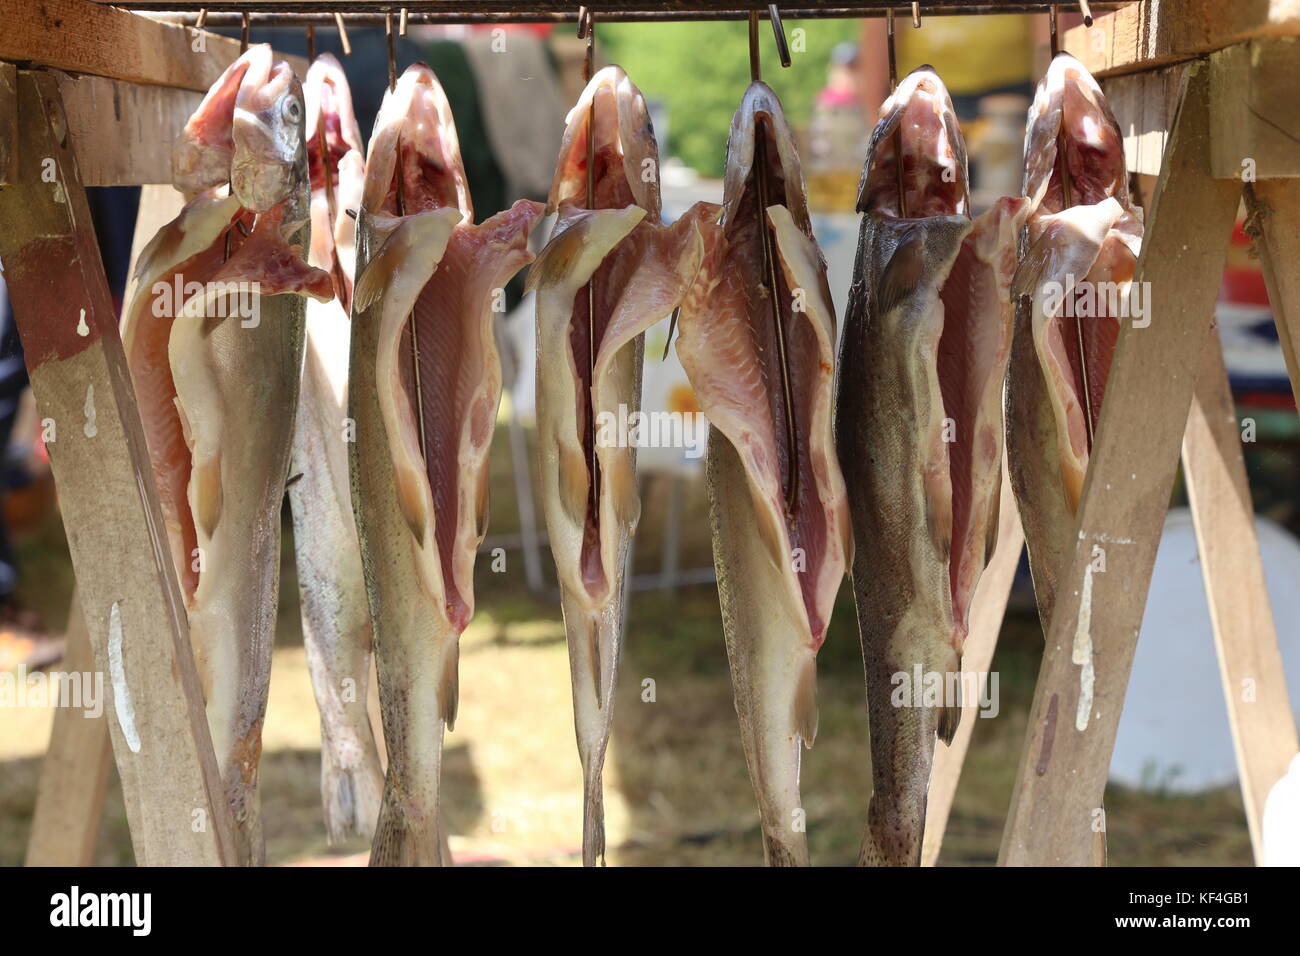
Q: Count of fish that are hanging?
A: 7